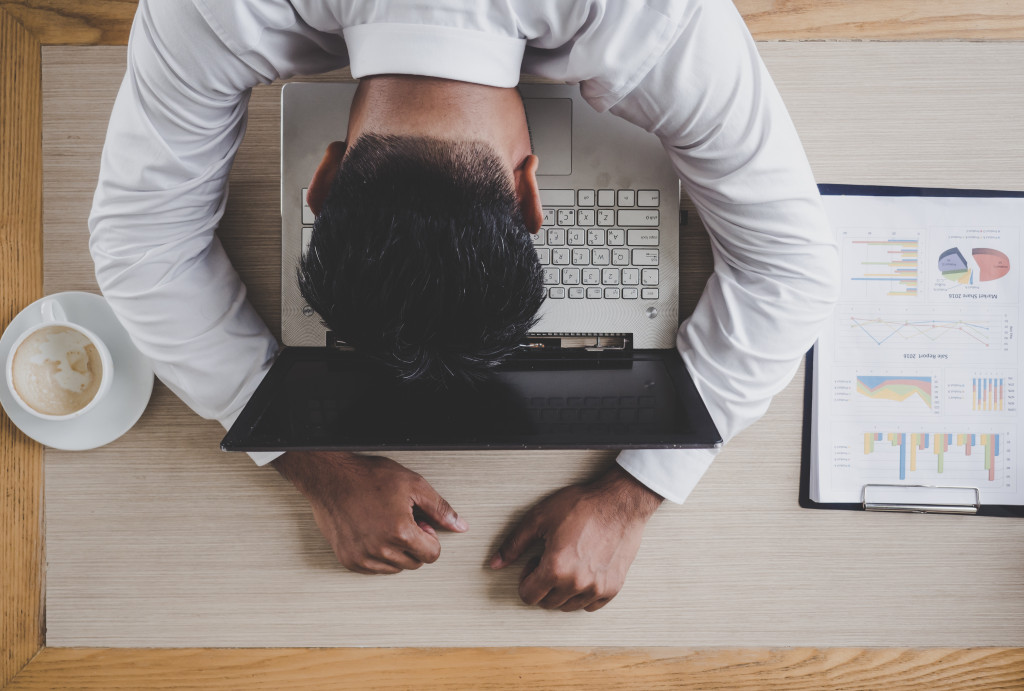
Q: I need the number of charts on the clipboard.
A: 6